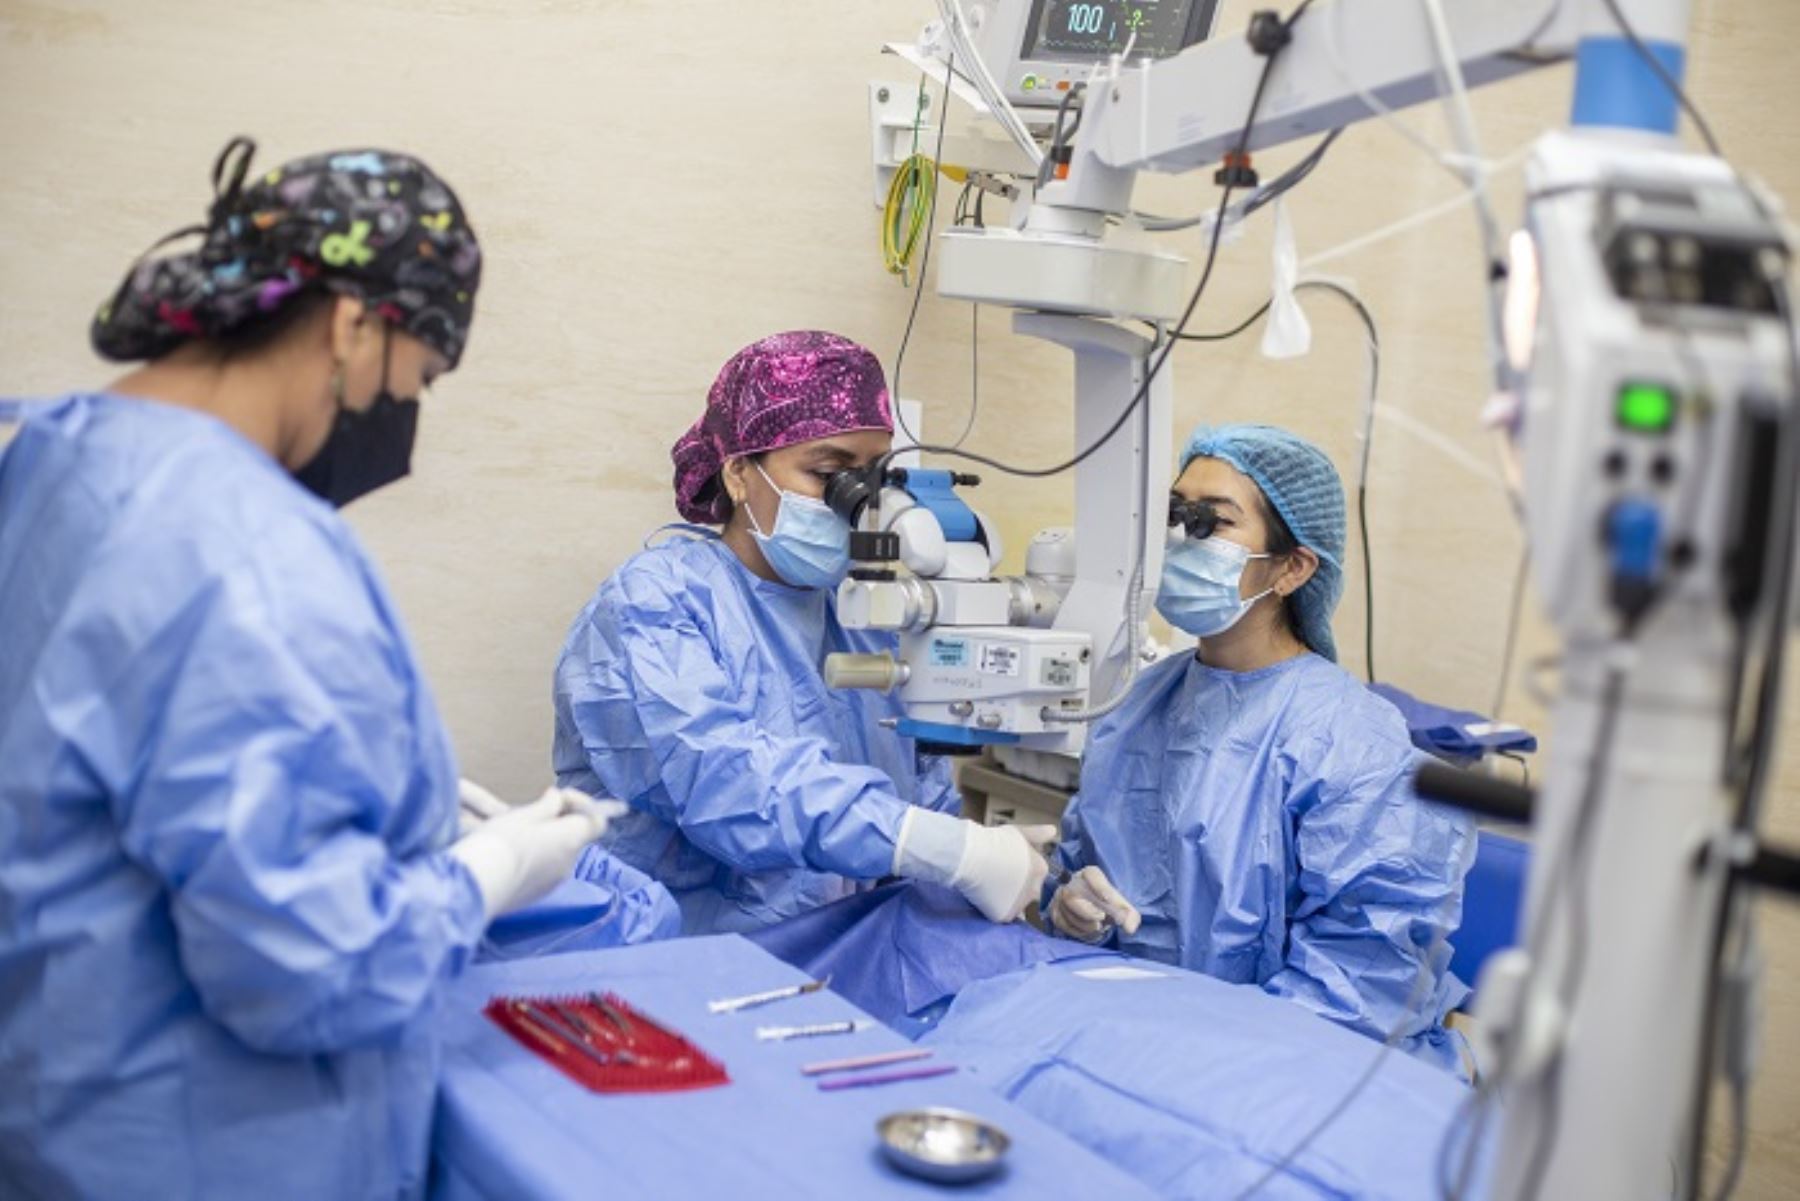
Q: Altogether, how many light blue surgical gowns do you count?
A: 3